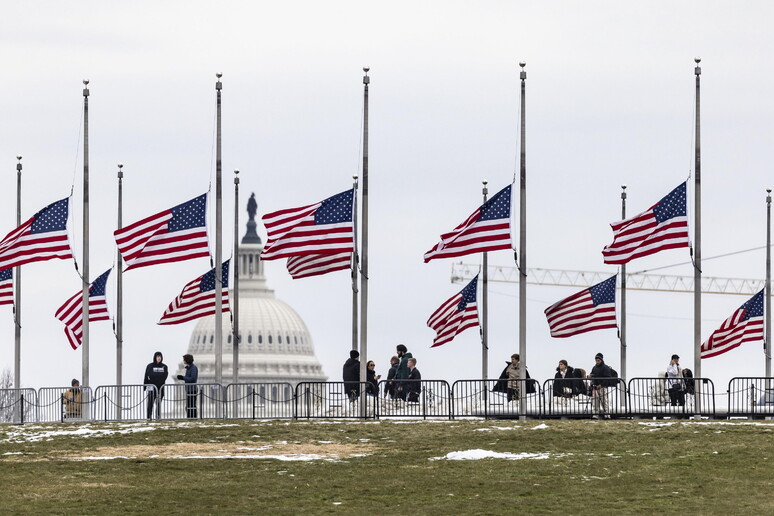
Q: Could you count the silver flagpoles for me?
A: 12